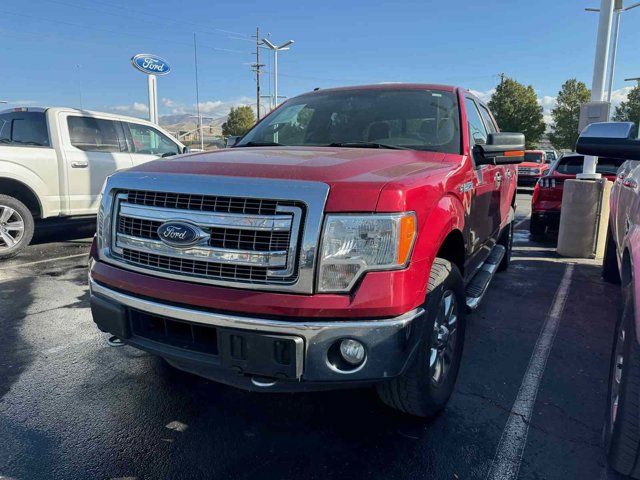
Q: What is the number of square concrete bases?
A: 1